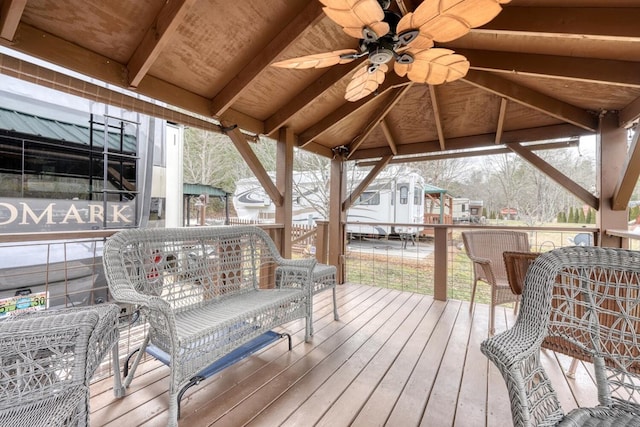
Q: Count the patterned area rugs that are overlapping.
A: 0